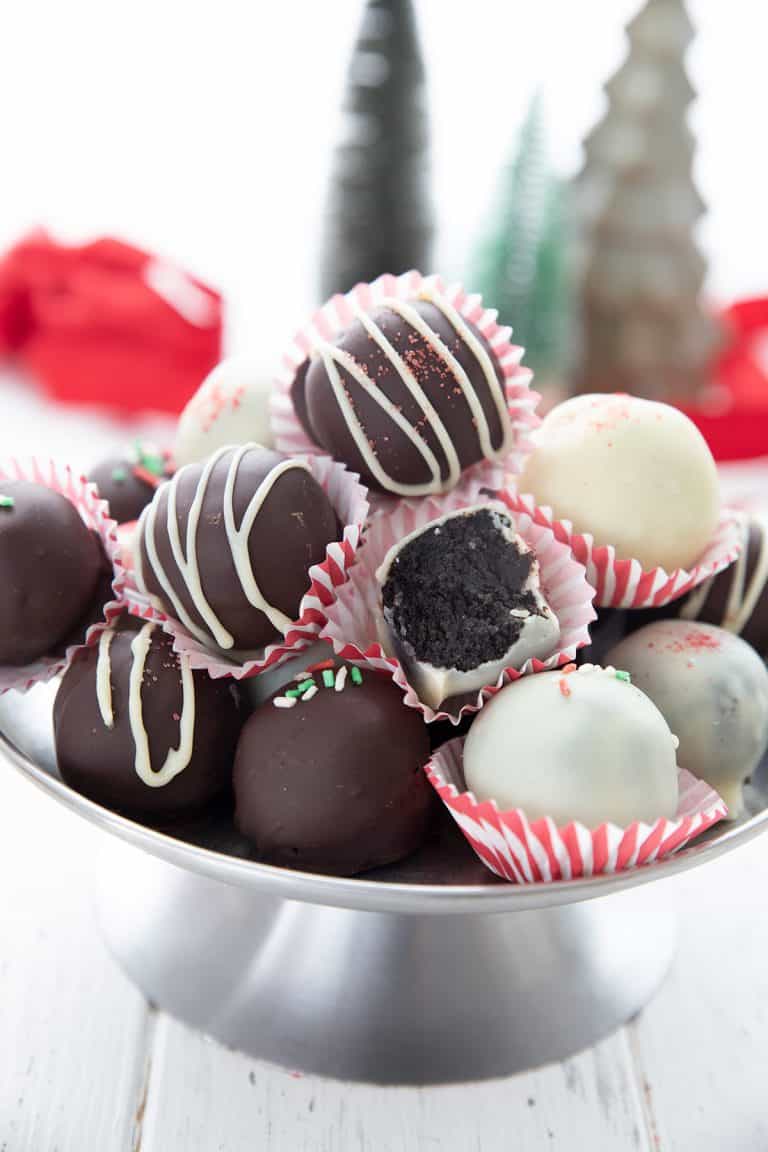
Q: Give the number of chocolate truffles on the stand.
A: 12